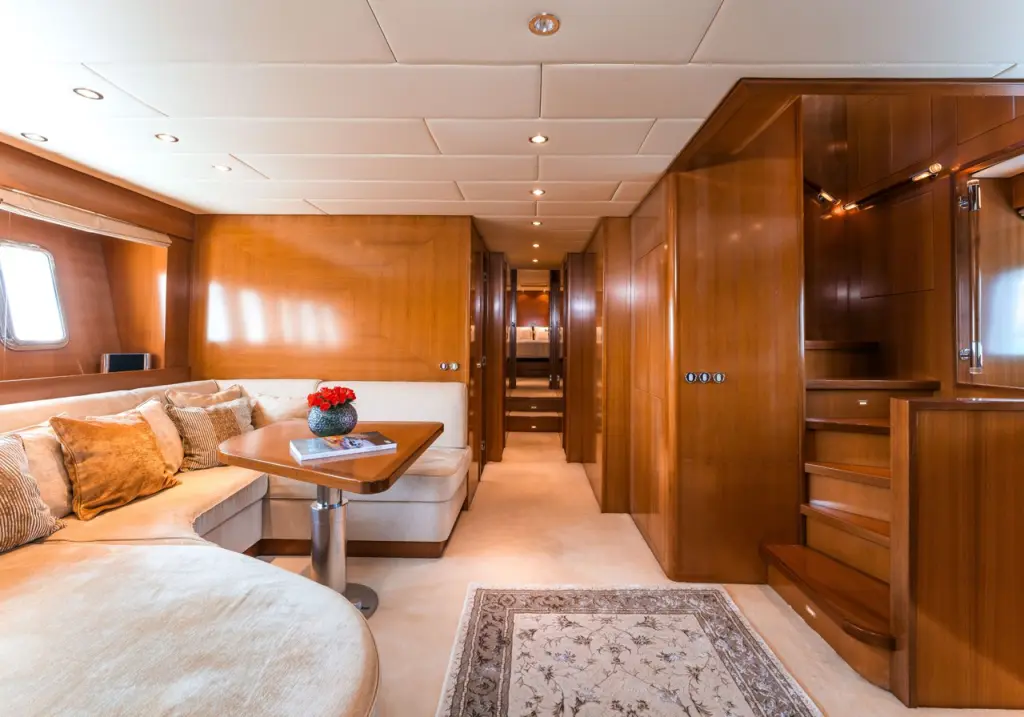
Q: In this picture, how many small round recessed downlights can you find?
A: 10